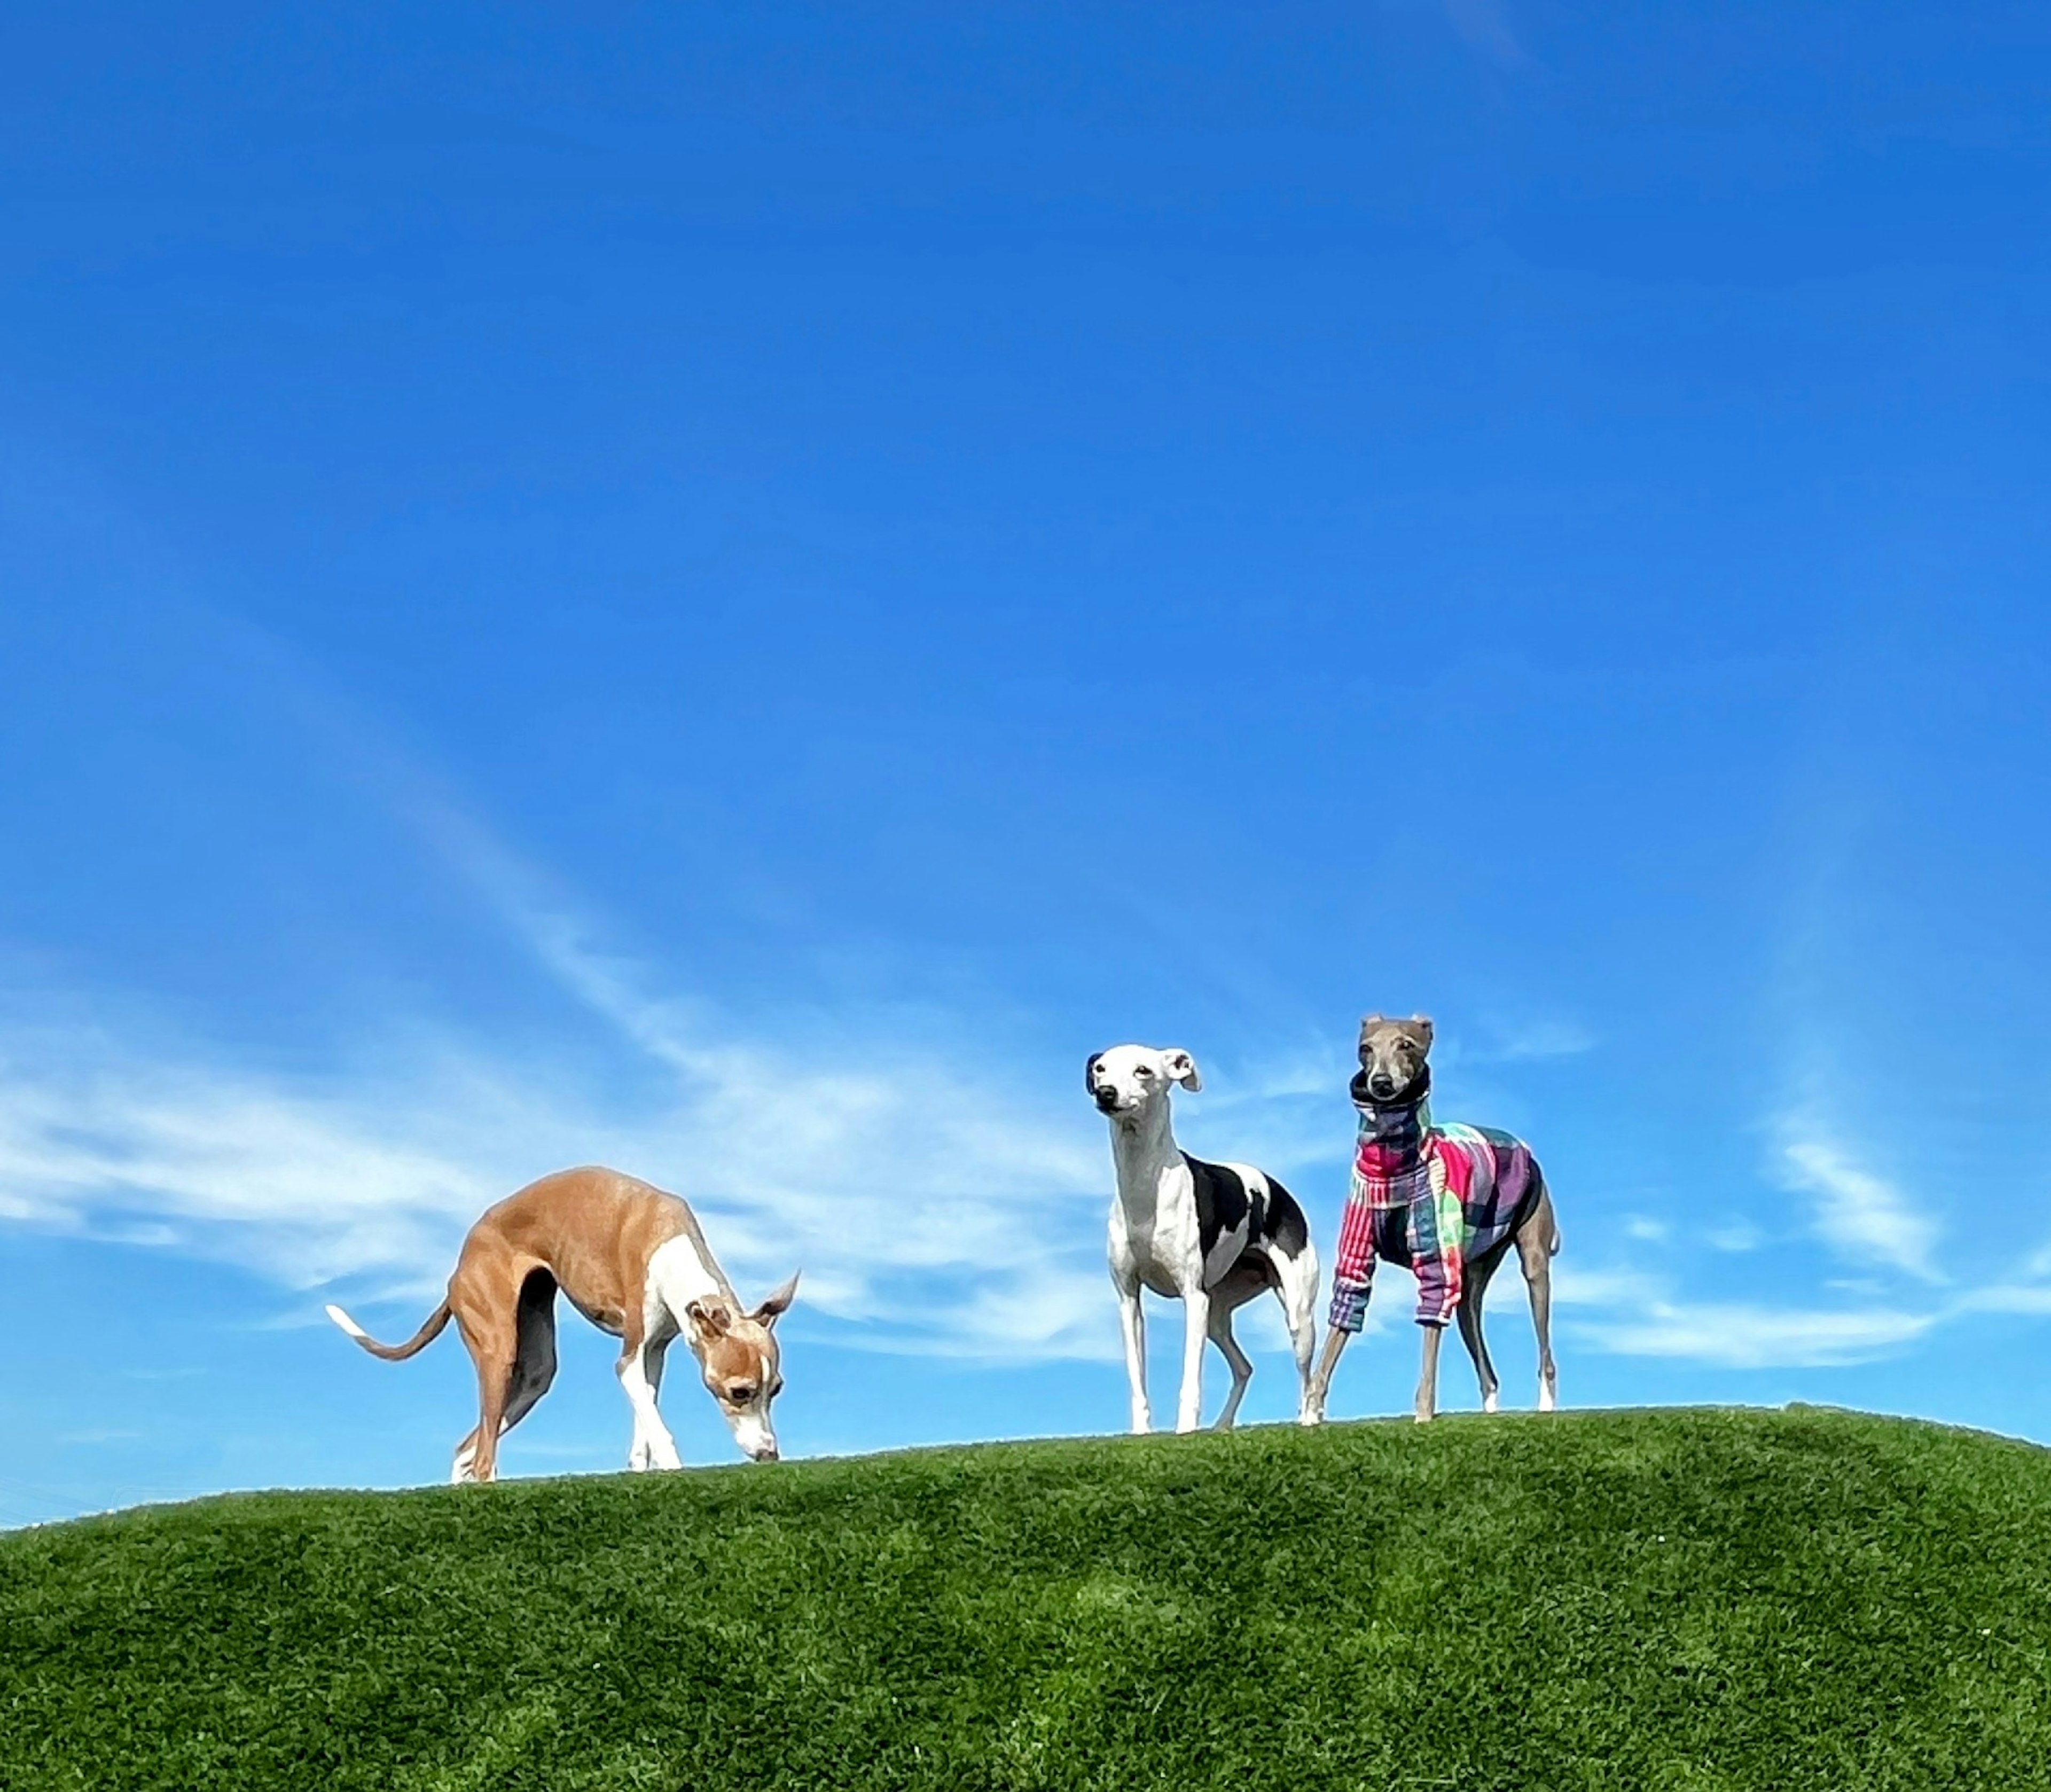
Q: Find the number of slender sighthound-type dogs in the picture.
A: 3